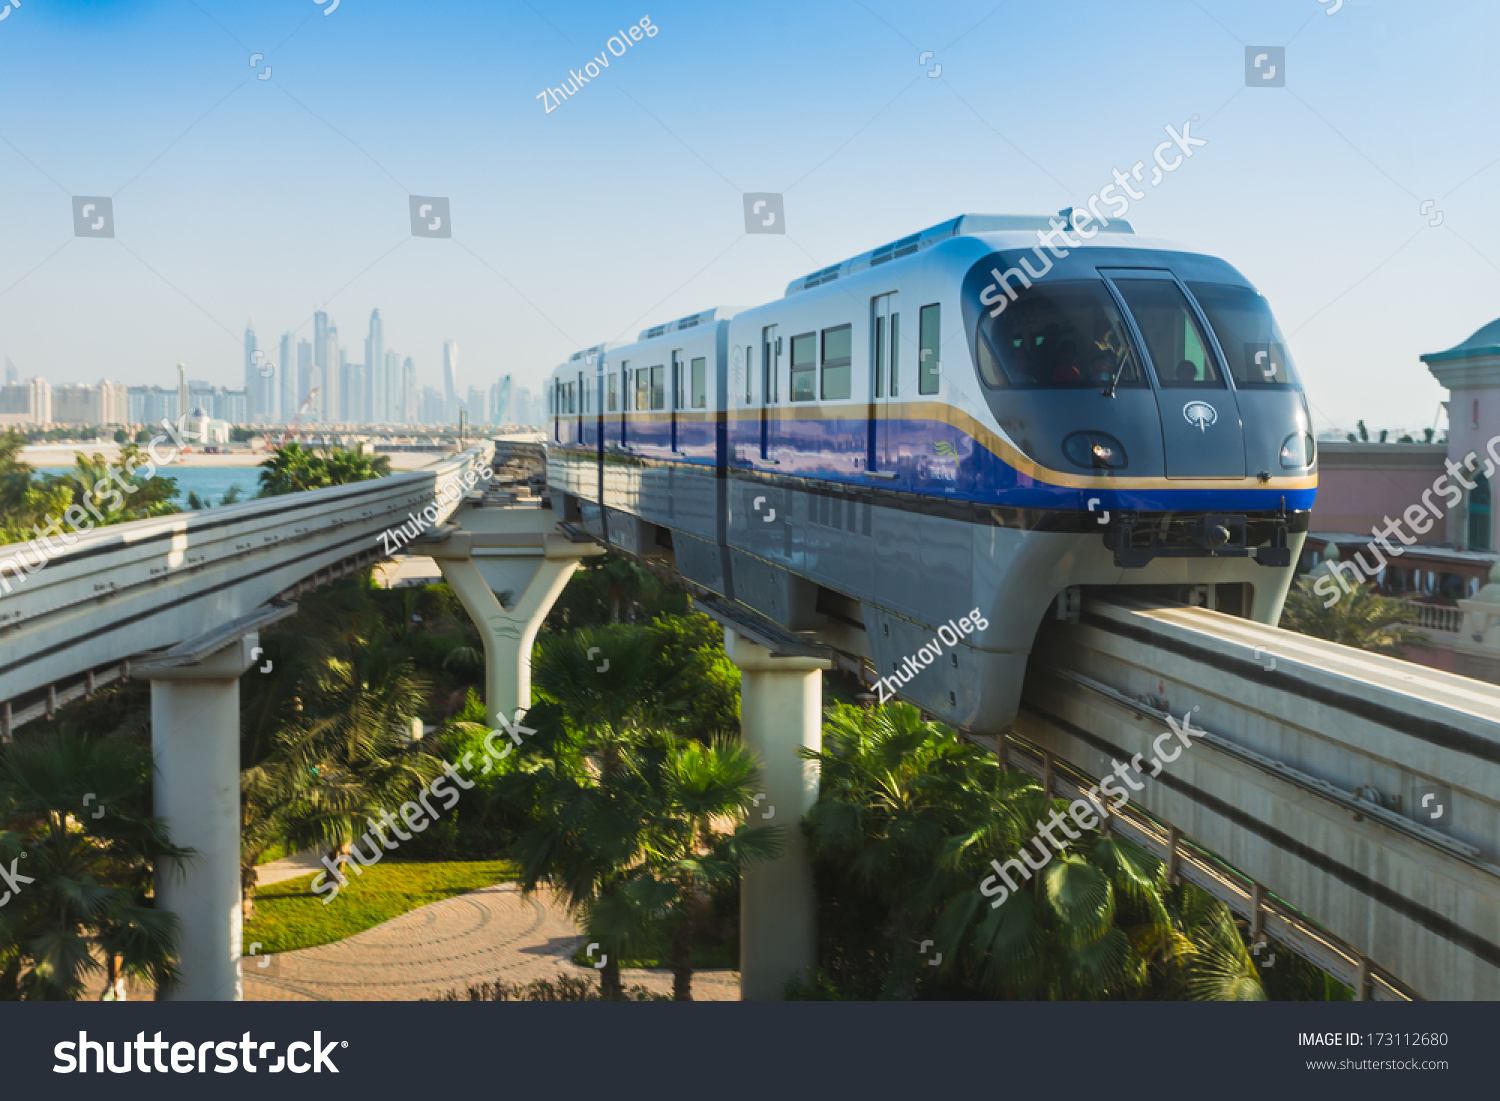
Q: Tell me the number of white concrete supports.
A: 3